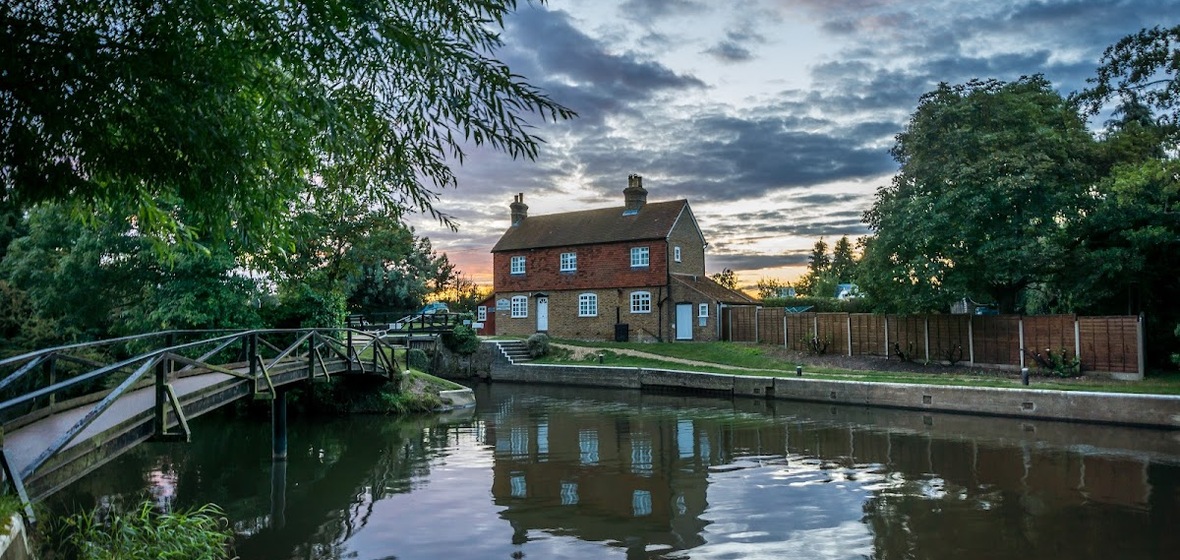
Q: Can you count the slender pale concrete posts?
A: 11